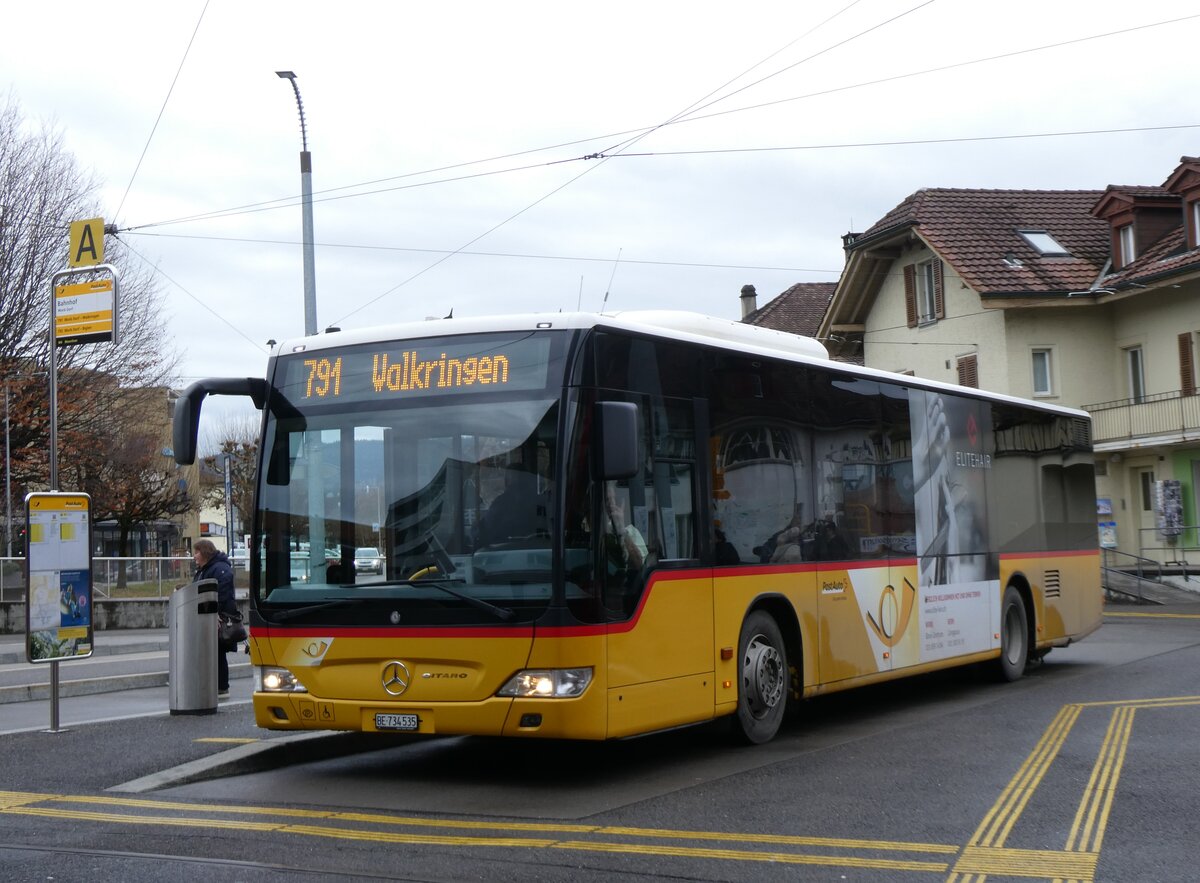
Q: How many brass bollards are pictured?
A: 0